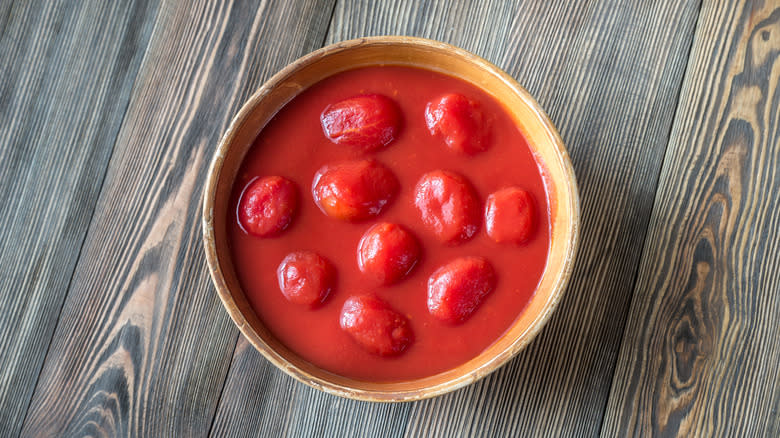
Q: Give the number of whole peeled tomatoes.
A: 10